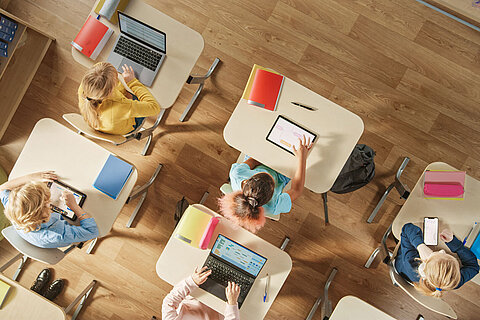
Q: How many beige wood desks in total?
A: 7